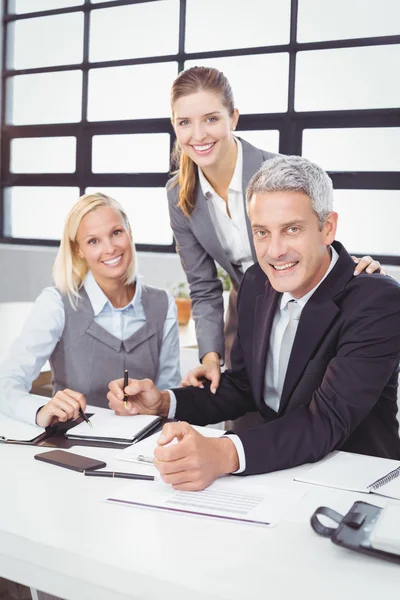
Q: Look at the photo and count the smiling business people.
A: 3